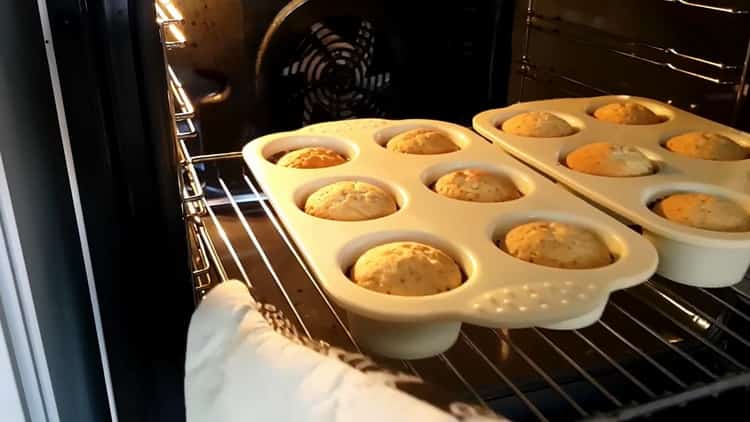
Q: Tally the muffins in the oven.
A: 11